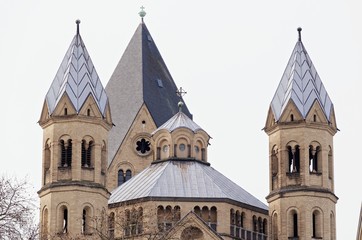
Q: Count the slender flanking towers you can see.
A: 2